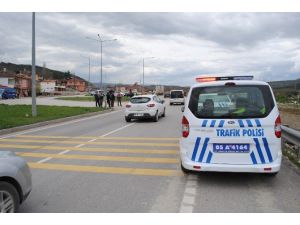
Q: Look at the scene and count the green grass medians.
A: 2